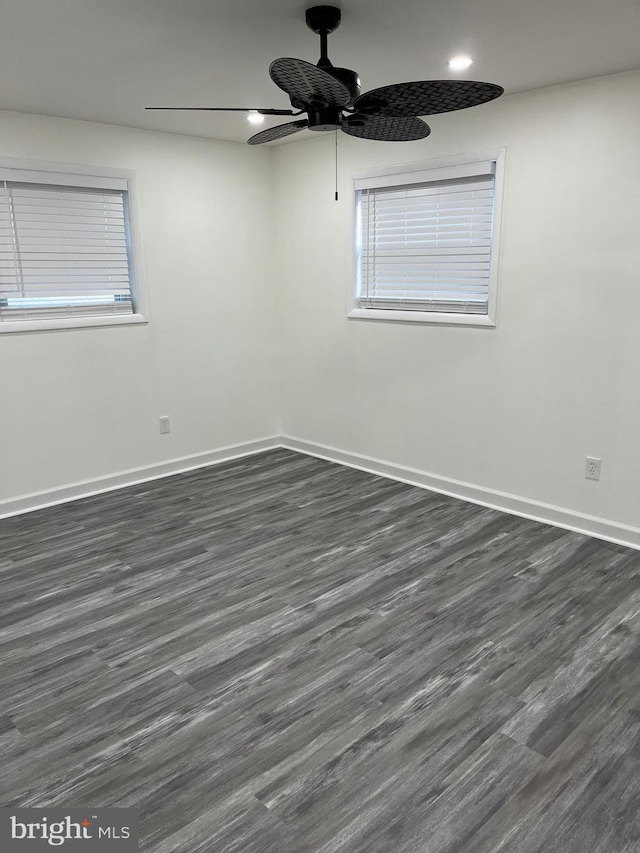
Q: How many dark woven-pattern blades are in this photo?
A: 5